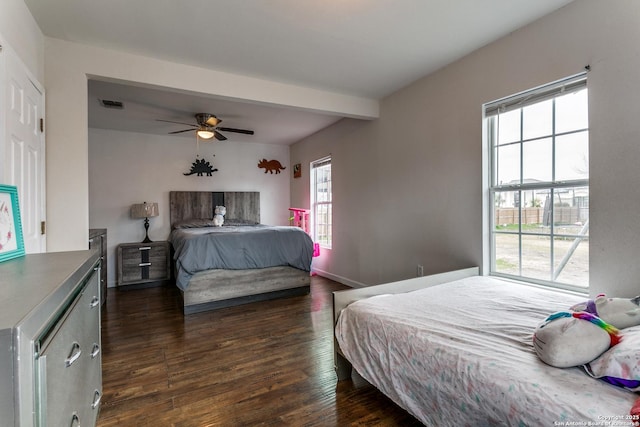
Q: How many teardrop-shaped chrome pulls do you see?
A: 5